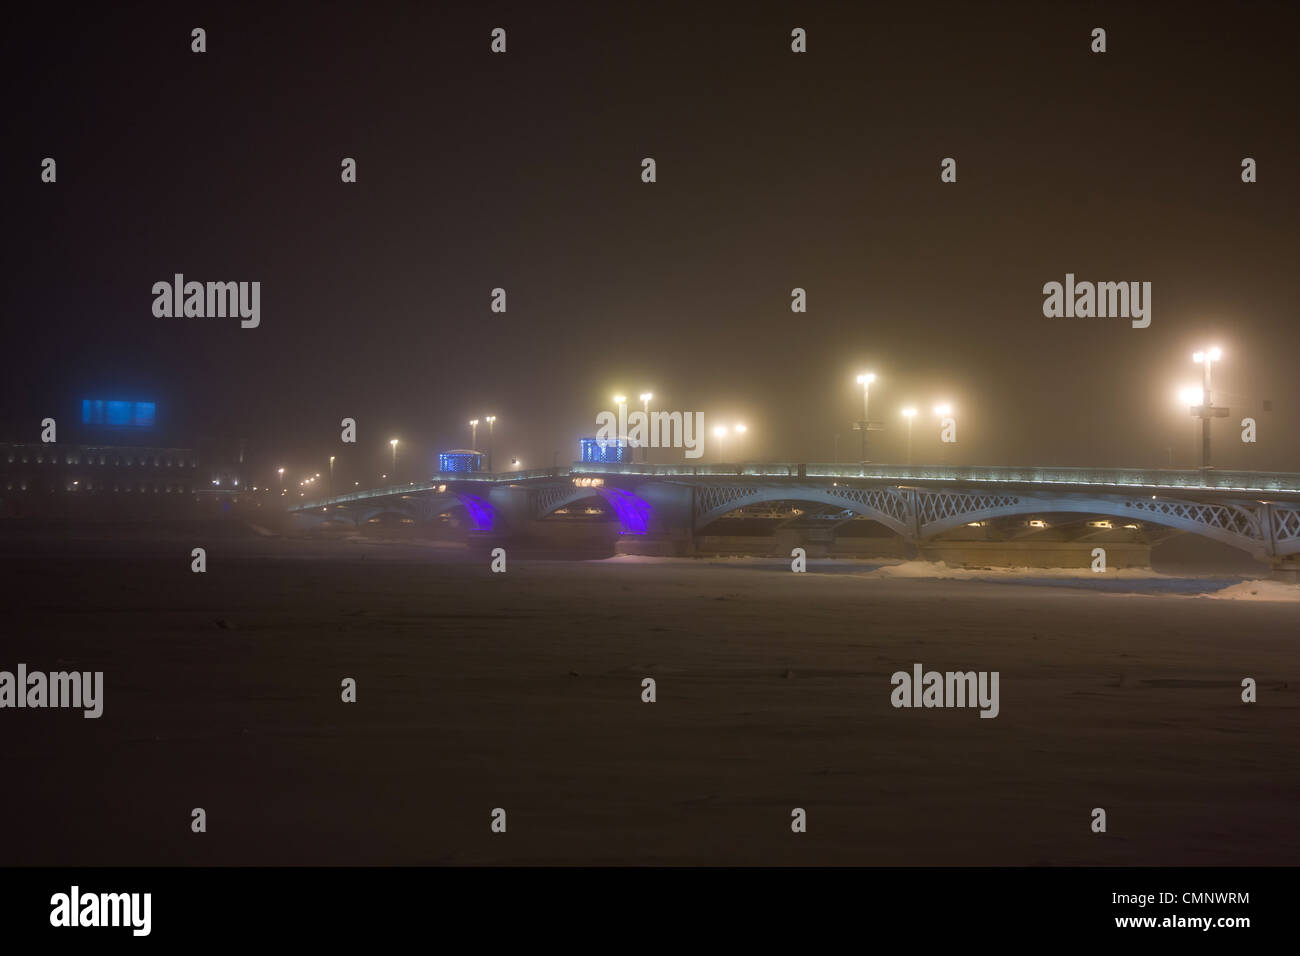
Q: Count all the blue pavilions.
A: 2